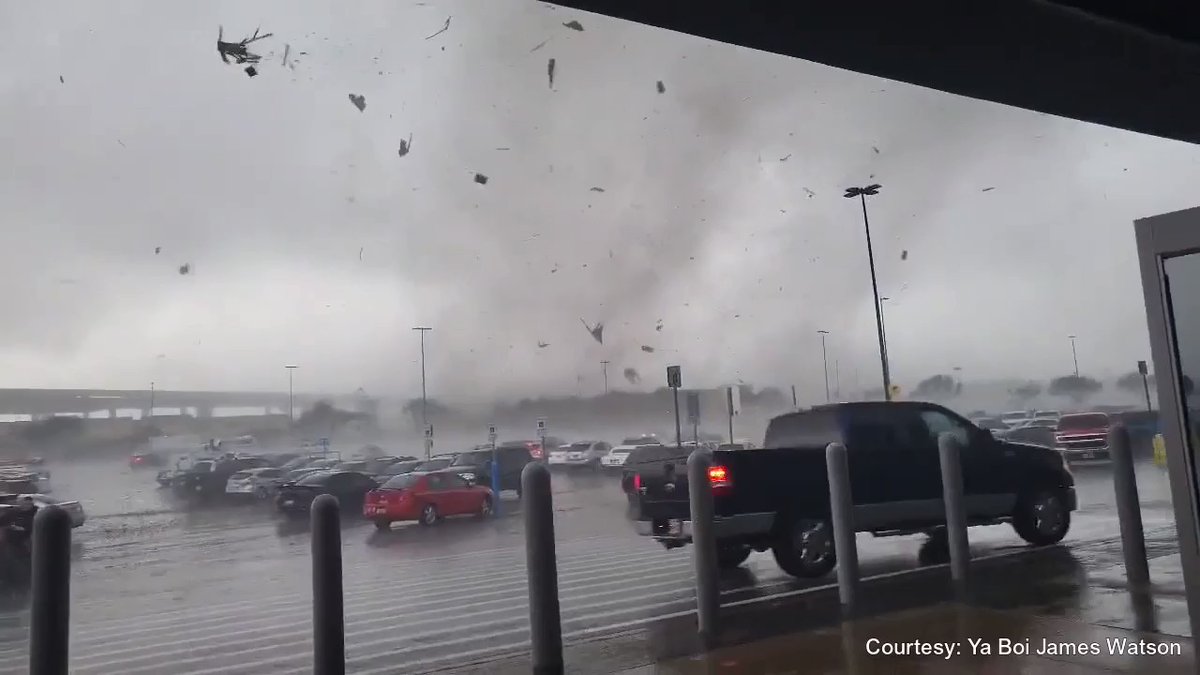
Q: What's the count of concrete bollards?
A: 7